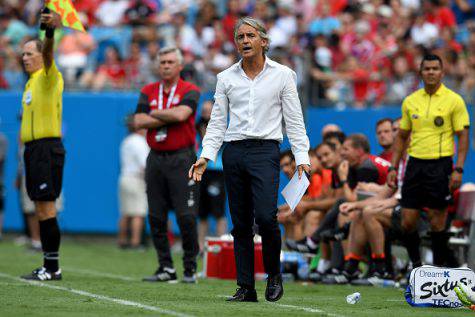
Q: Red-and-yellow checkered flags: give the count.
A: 1